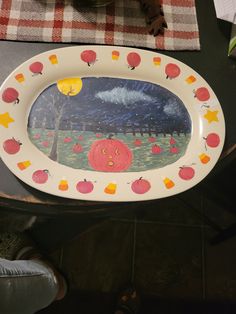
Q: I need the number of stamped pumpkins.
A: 12